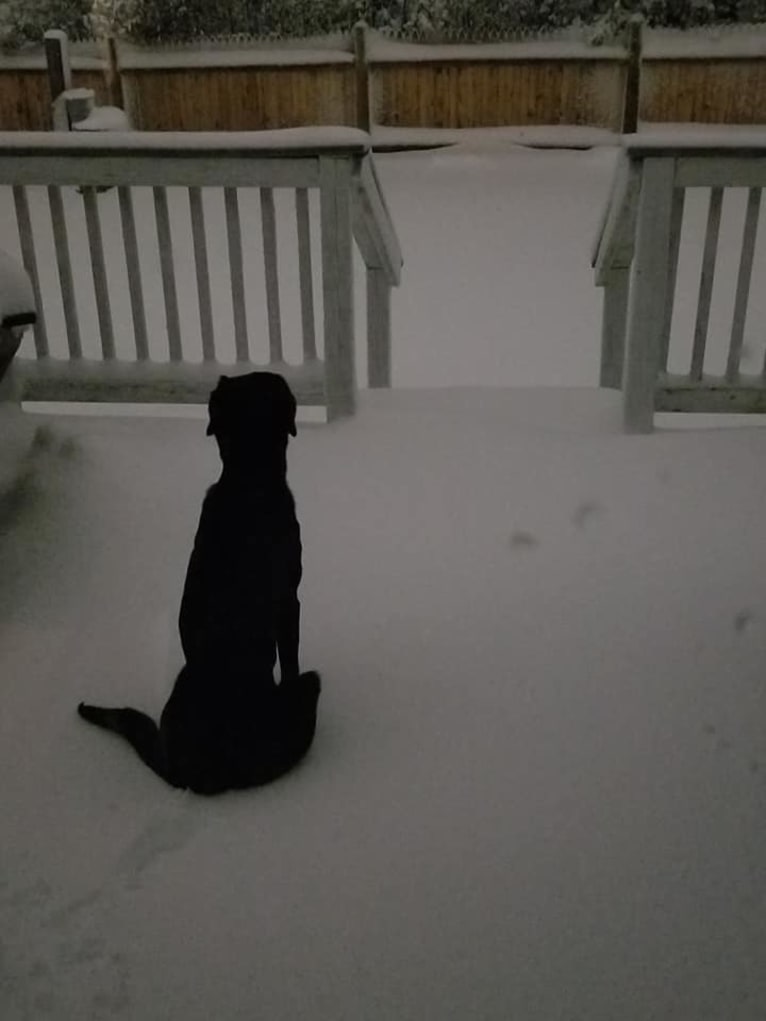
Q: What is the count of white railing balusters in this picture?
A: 12